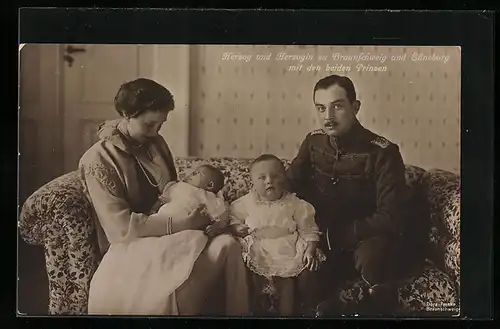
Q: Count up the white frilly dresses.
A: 2